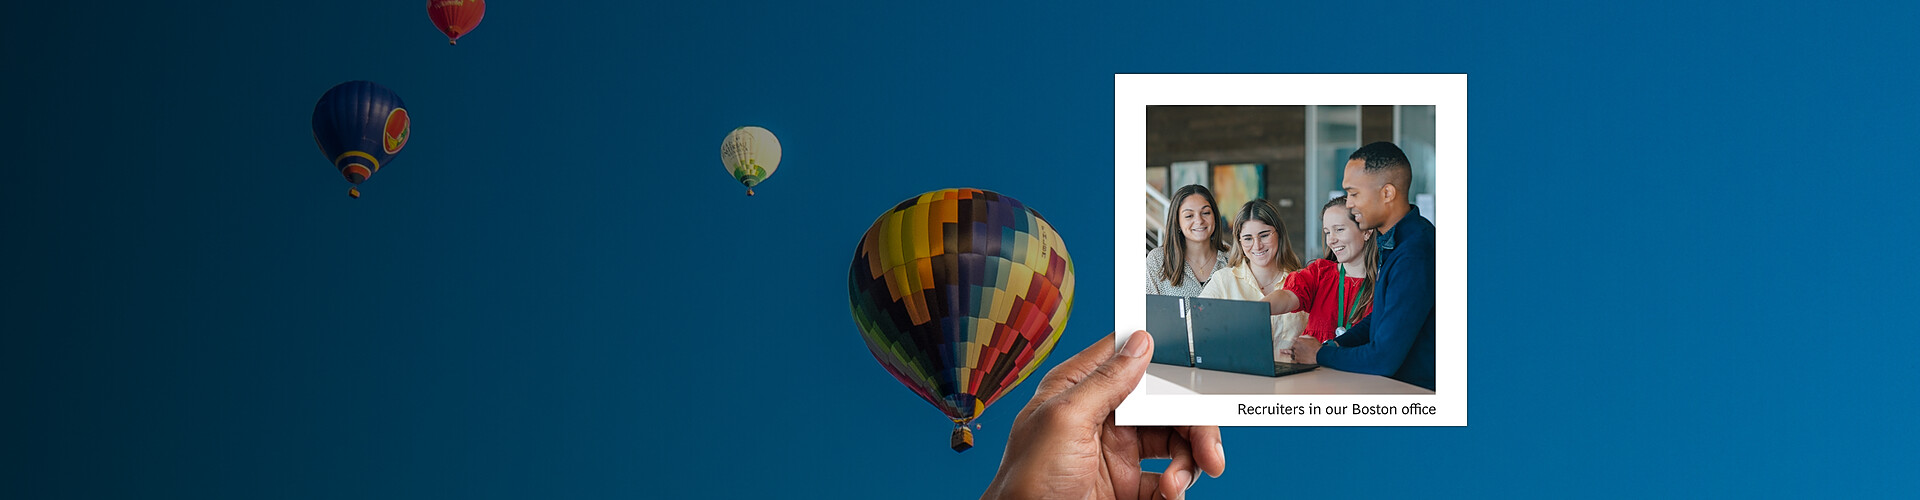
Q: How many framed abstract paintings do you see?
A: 3